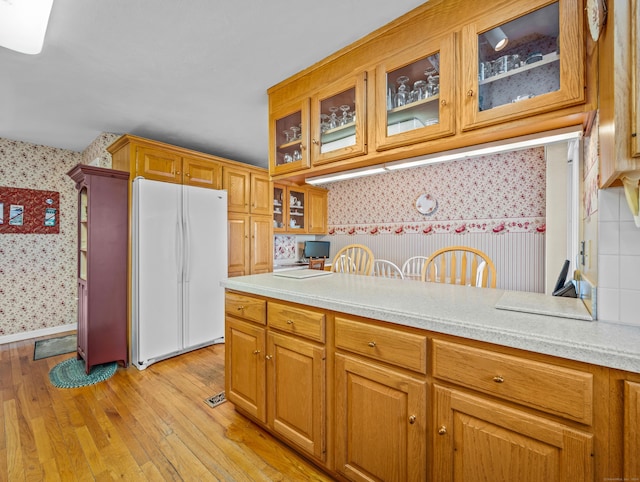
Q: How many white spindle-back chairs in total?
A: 4